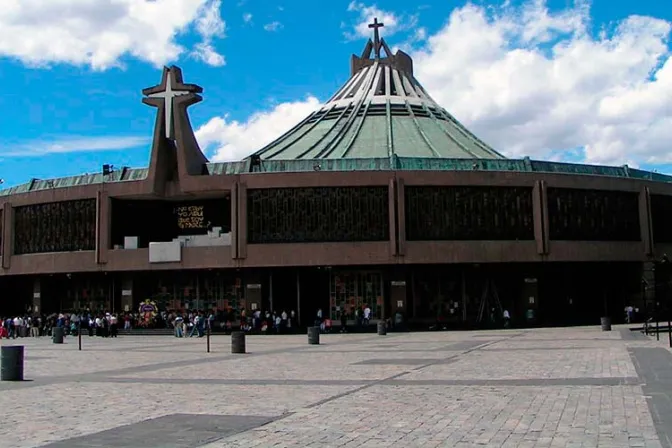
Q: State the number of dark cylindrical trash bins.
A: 6